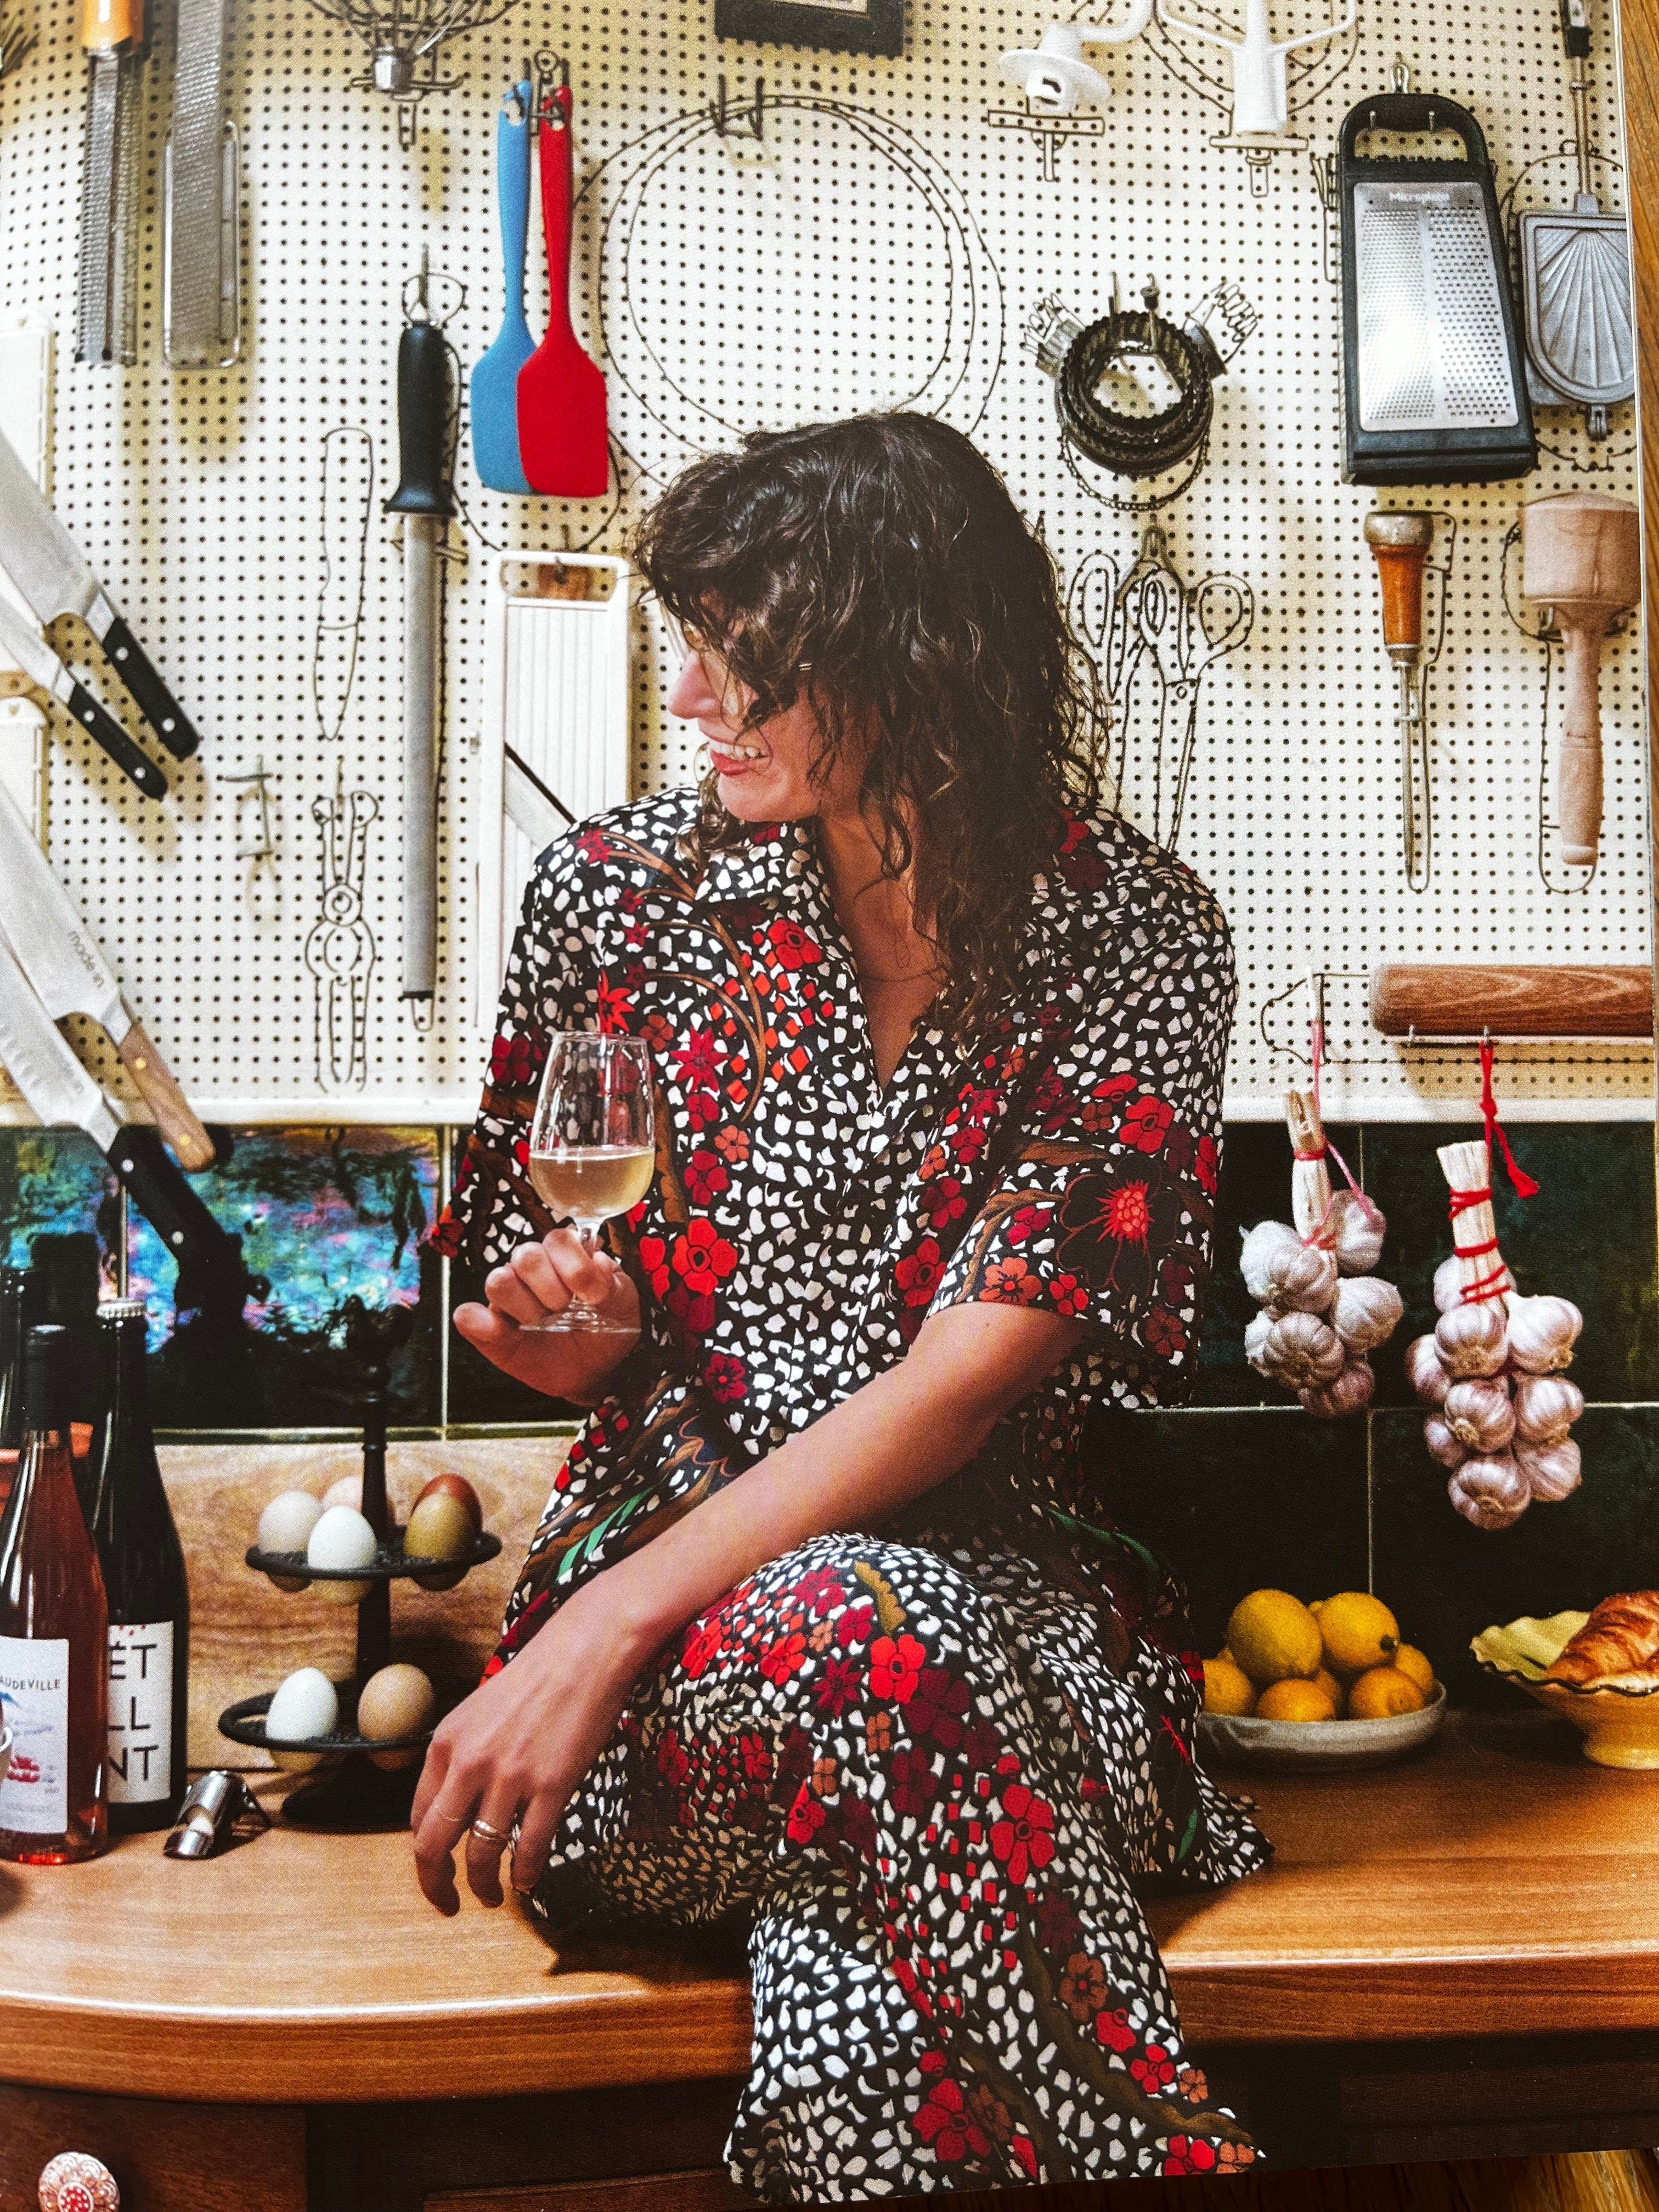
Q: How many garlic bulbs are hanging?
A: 15